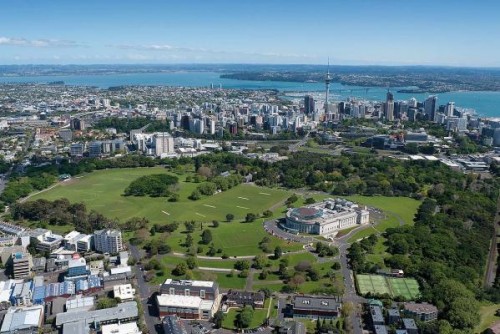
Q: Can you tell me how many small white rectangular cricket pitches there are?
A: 6